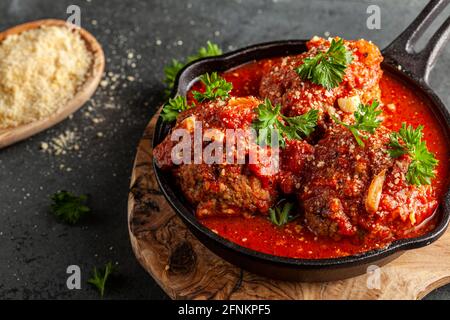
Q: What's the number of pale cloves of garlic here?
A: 2